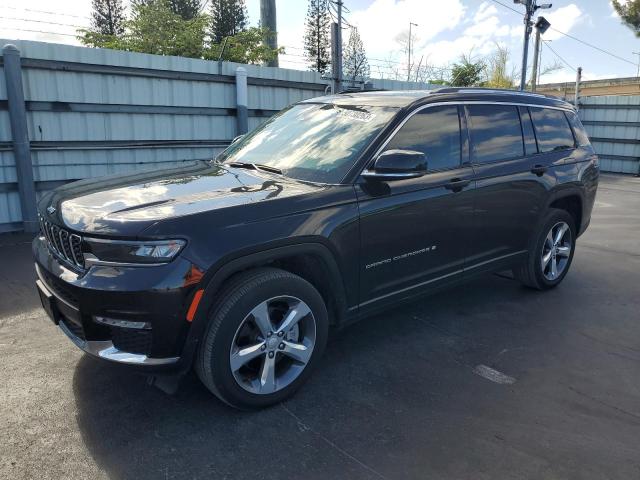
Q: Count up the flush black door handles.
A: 2